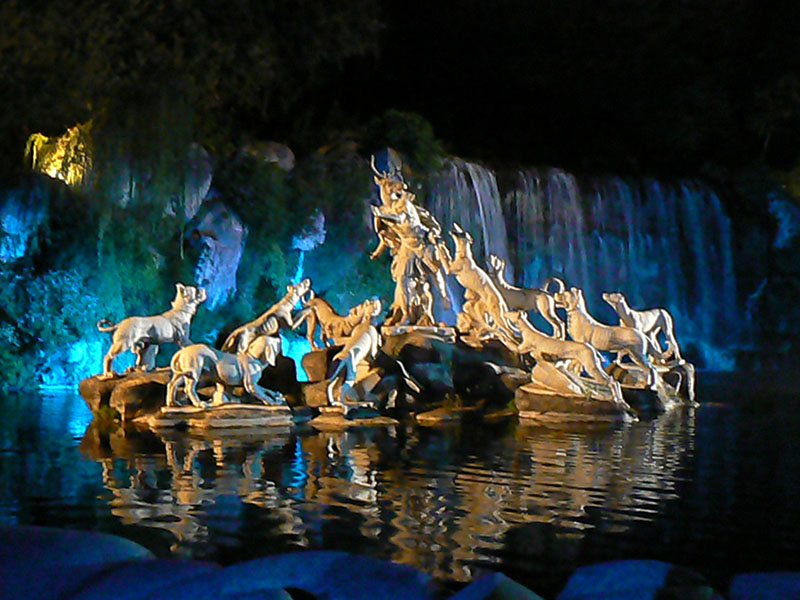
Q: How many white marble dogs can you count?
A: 10